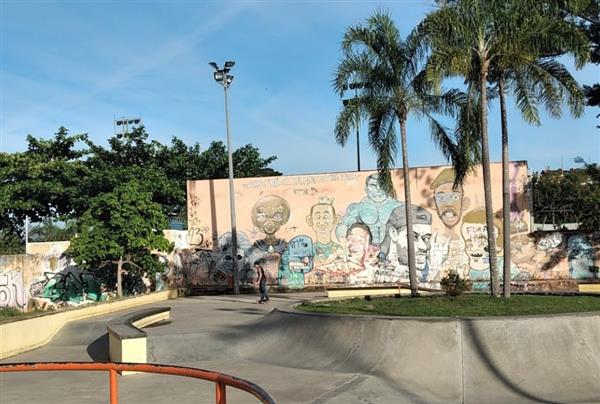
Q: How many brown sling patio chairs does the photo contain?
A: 0